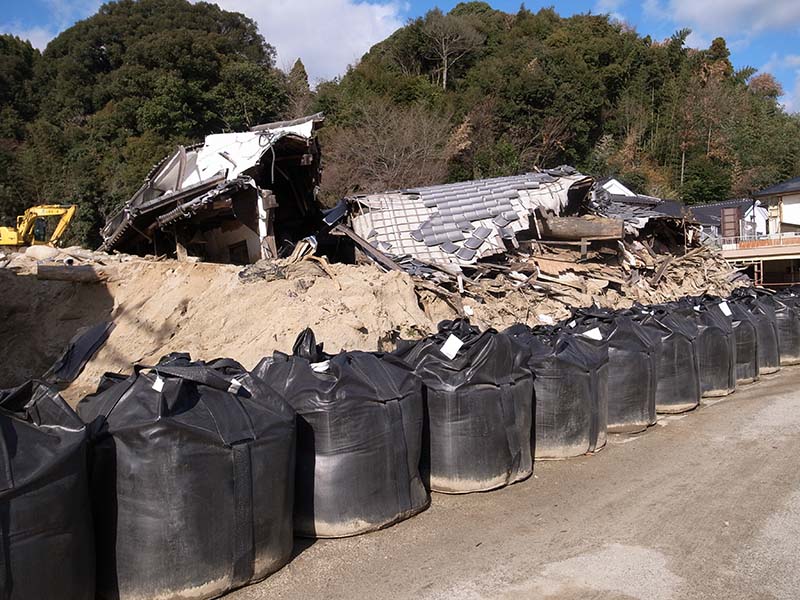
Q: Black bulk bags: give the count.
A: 11